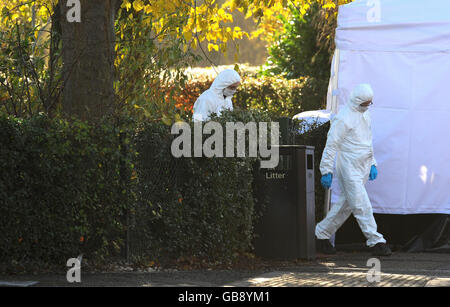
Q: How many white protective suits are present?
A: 2